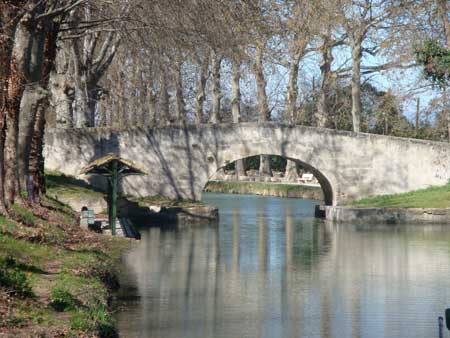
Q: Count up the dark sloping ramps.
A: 1